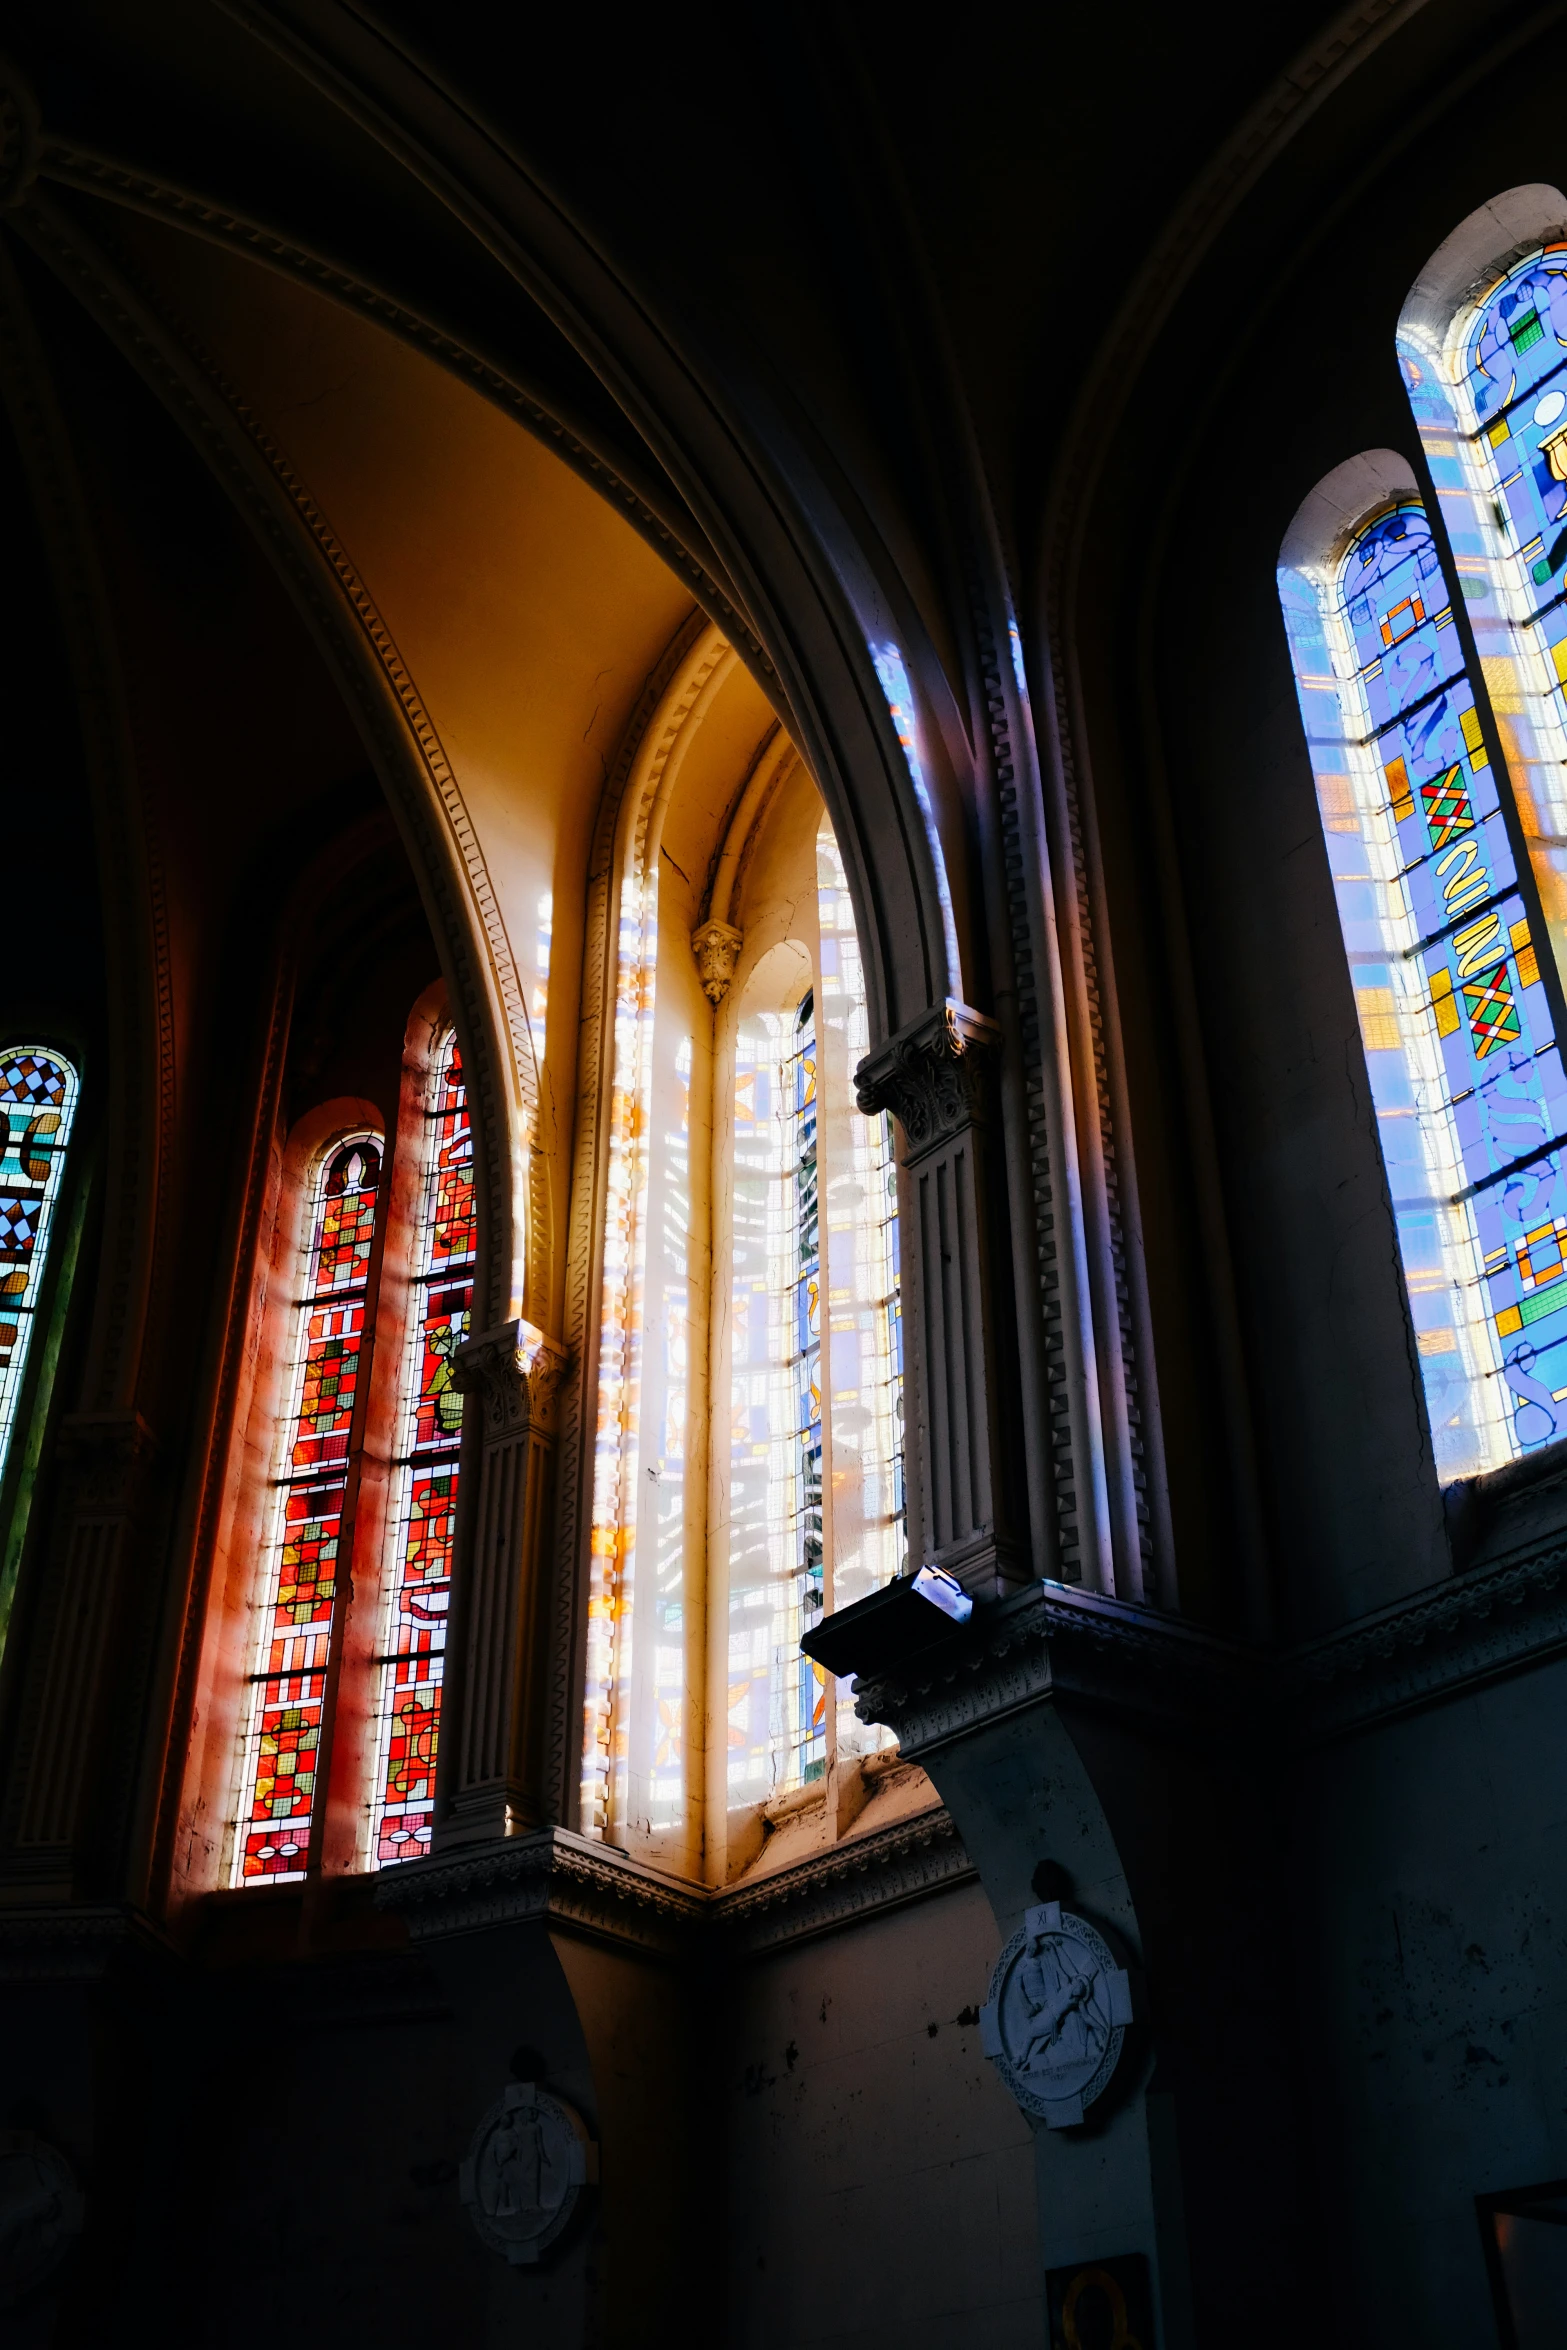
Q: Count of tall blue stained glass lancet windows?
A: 2